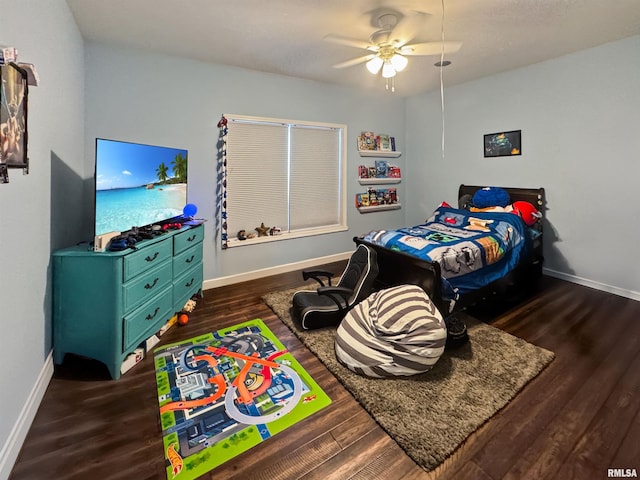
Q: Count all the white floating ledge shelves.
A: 3